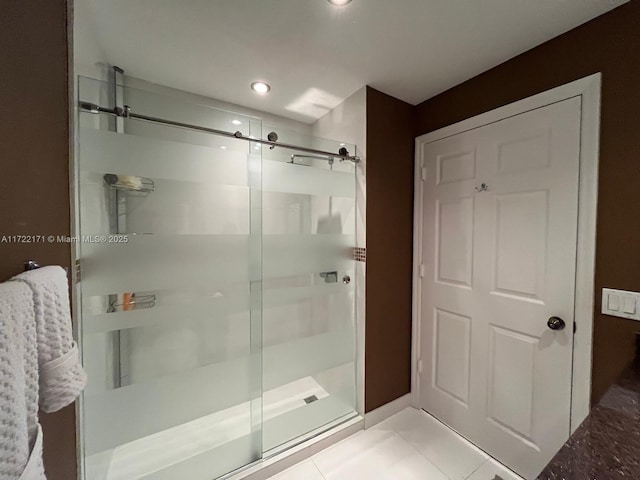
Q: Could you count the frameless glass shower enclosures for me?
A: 1